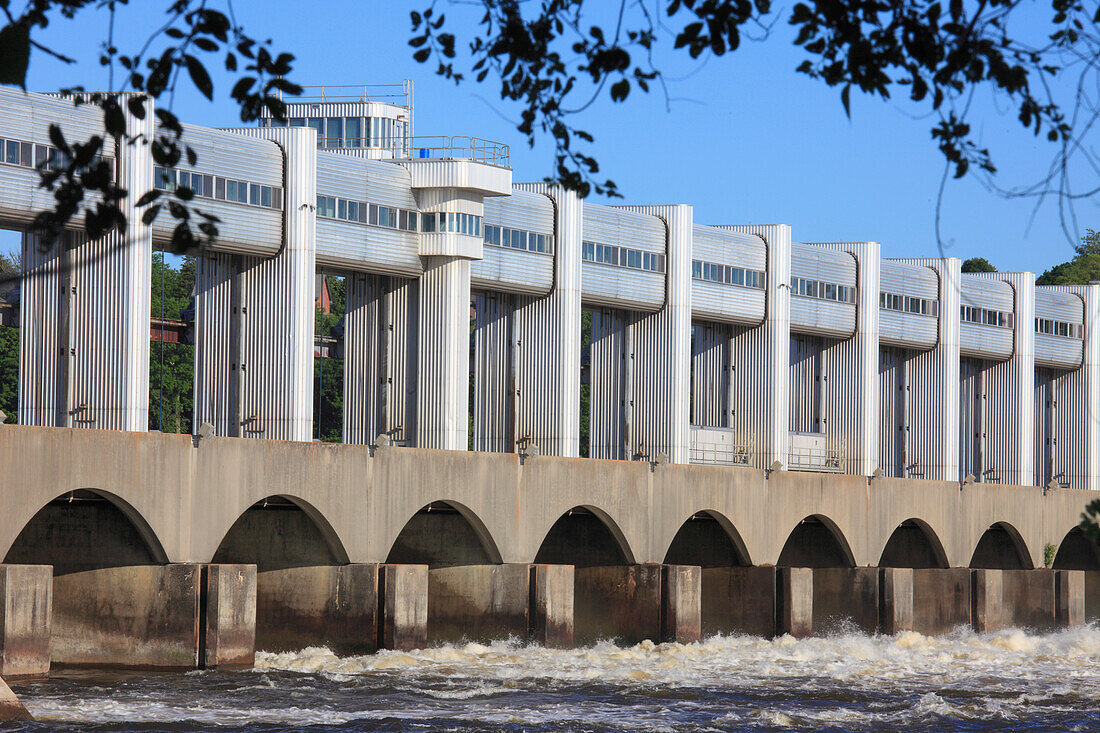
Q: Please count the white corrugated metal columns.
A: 10